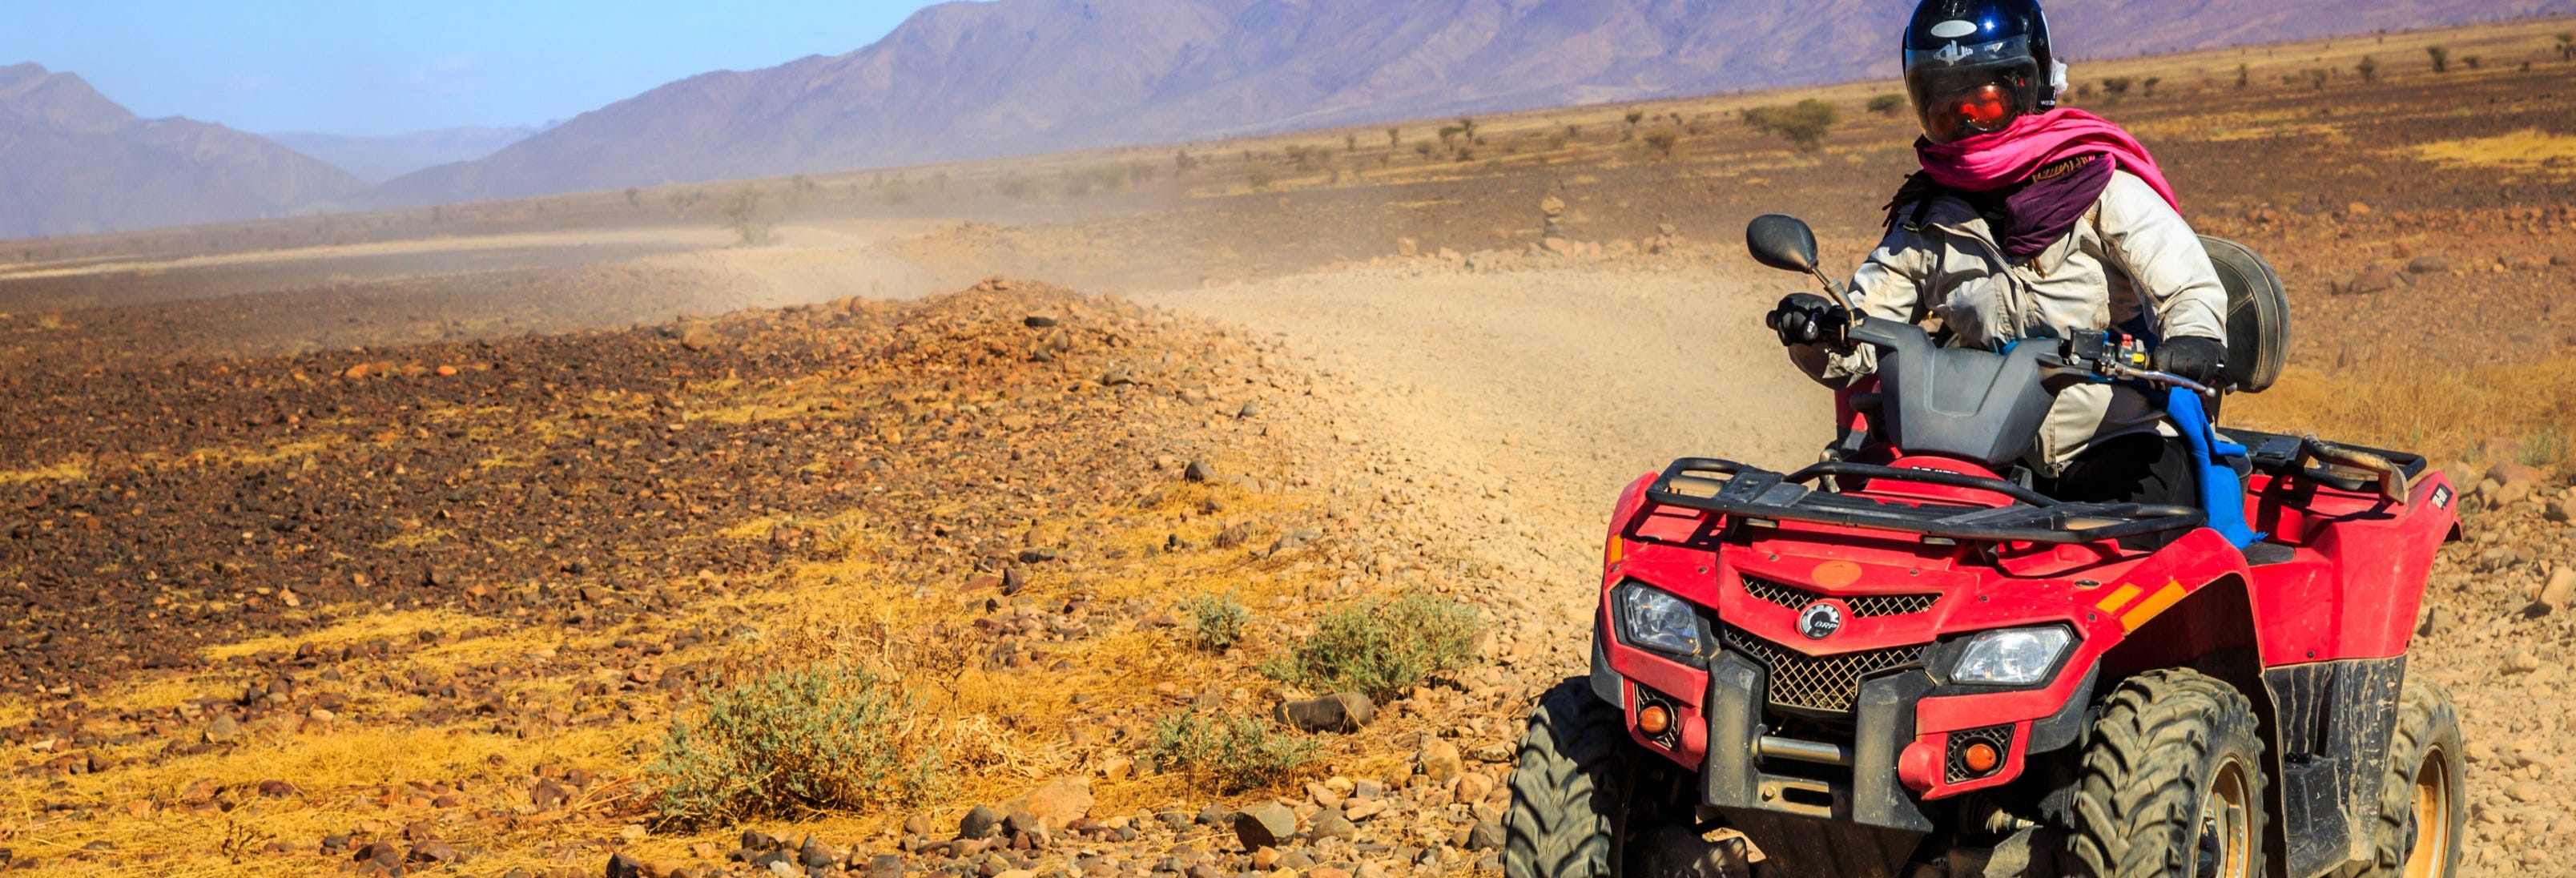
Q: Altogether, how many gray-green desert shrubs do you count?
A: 4